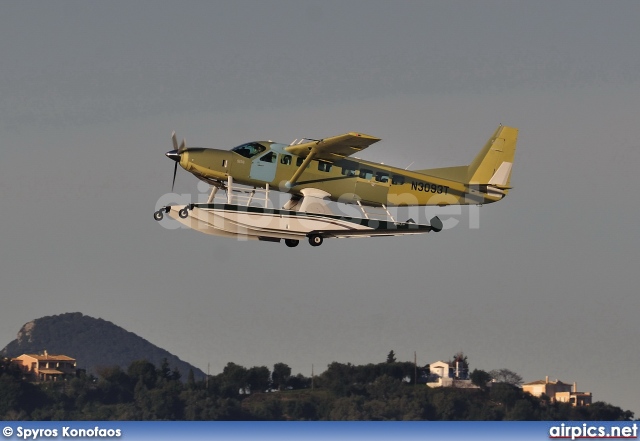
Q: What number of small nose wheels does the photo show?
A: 2